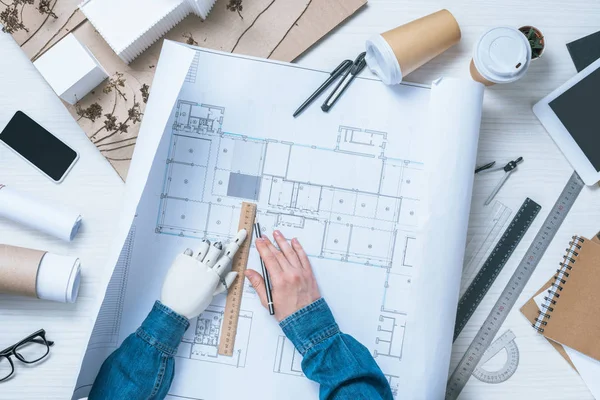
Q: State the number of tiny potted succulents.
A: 1